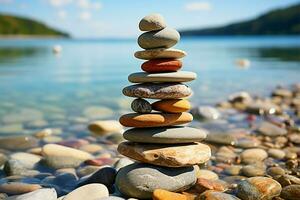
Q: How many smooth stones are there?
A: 12